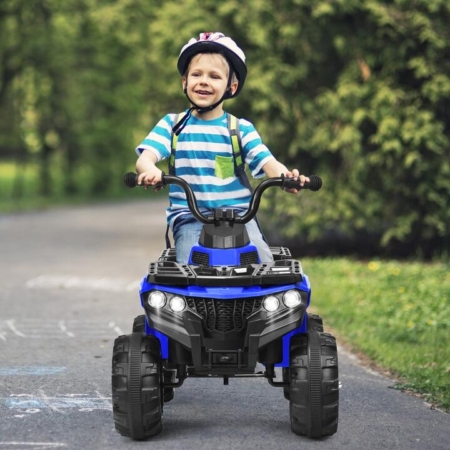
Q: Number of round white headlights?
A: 4